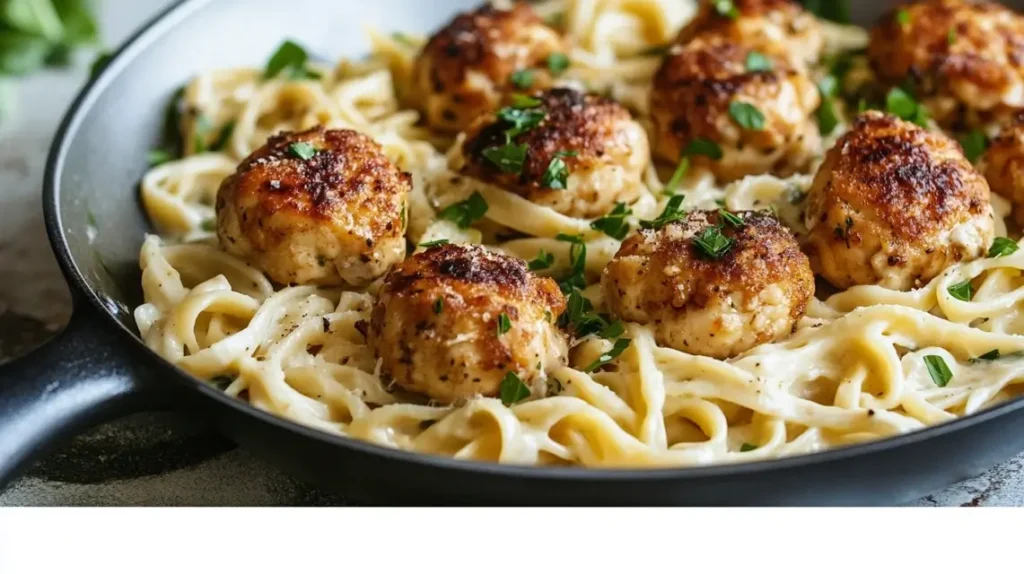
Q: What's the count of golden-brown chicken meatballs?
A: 10